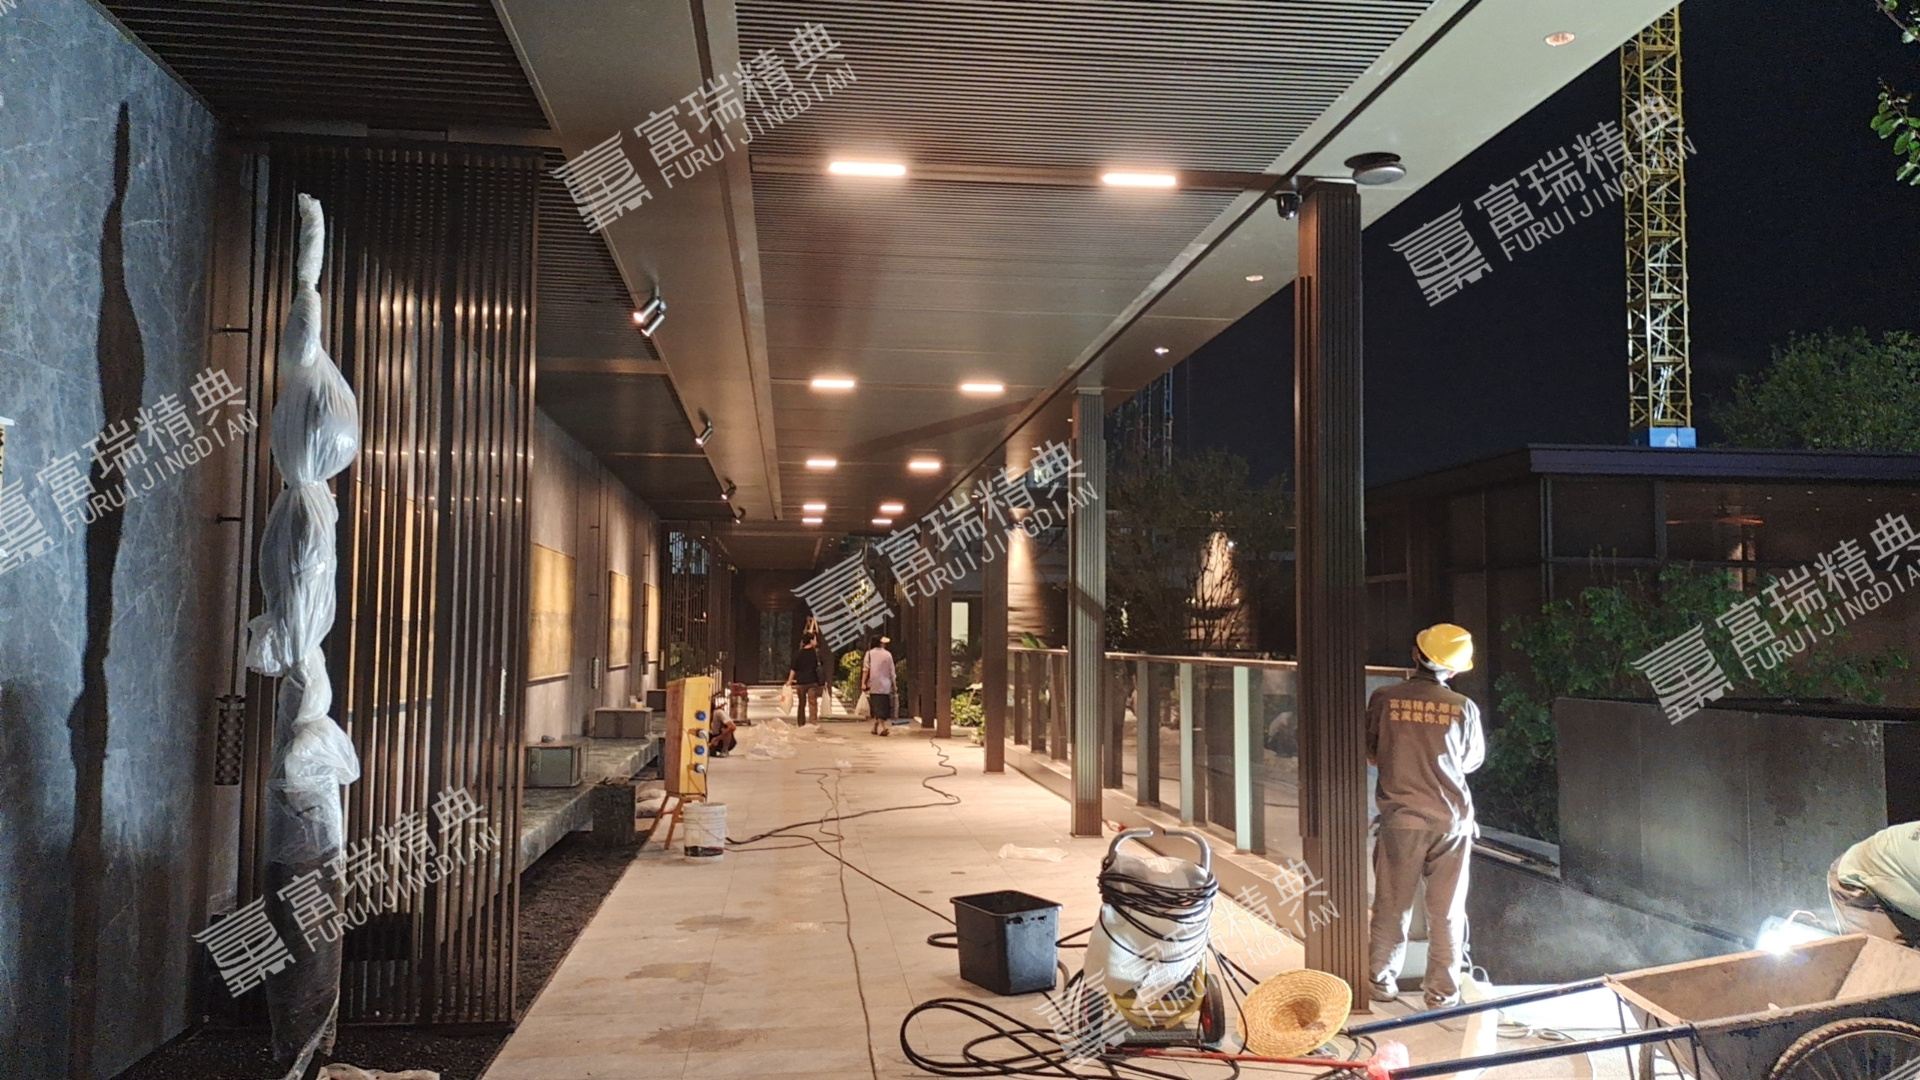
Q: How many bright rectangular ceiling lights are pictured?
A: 10